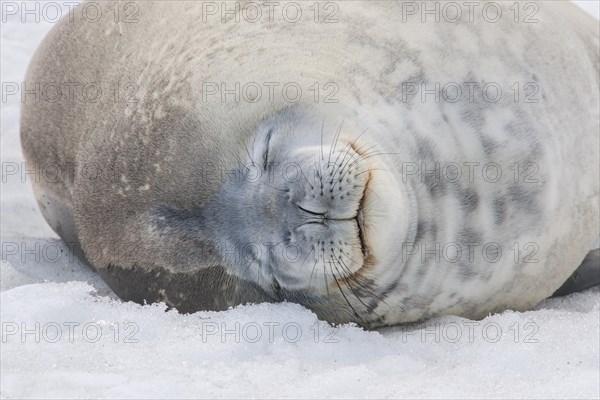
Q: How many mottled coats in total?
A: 1